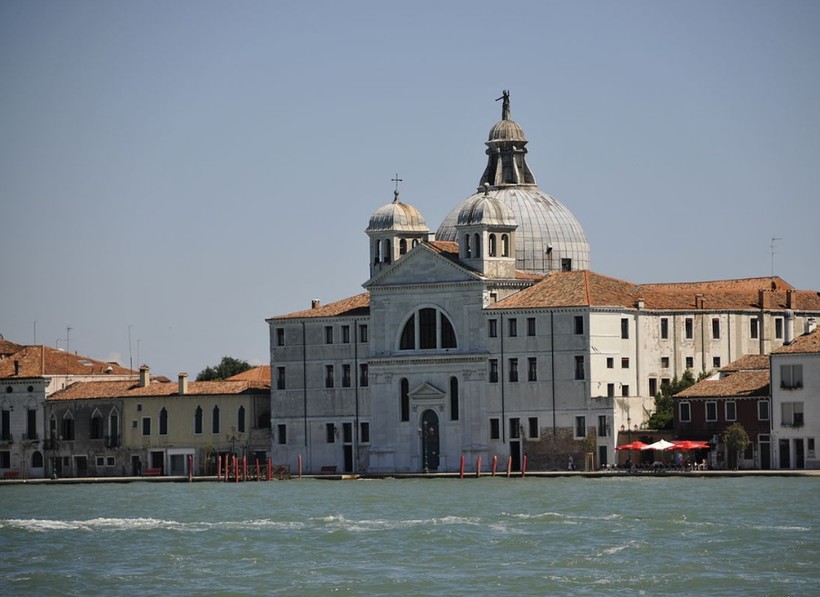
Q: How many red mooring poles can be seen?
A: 14